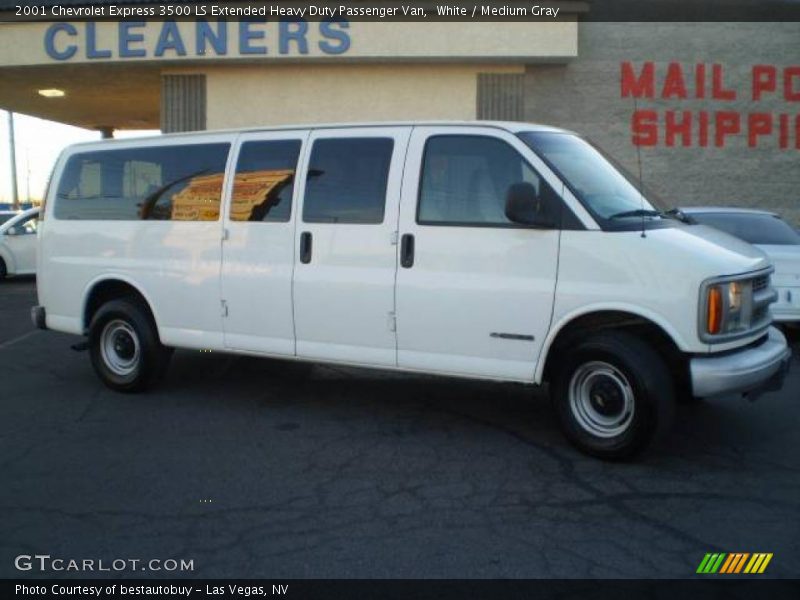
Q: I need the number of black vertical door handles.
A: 2